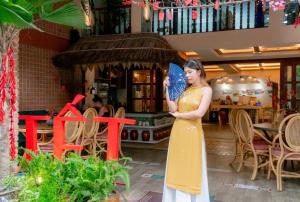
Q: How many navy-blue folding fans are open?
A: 1